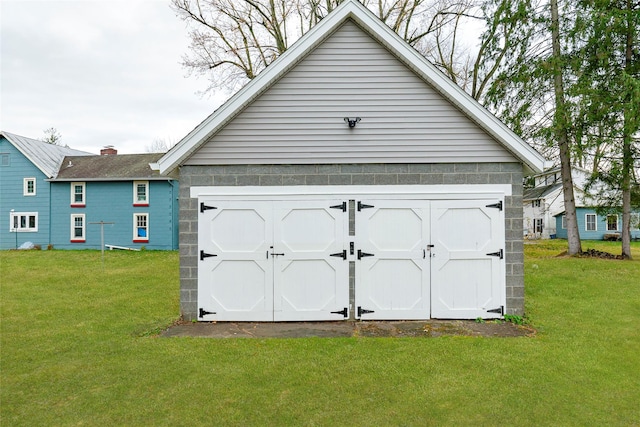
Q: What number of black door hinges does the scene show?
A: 12